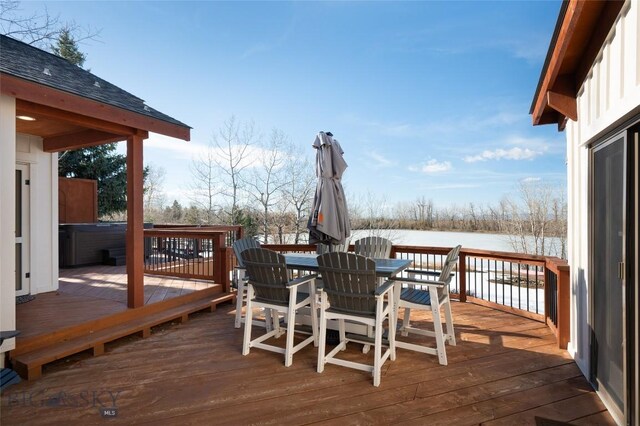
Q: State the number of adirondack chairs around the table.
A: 6